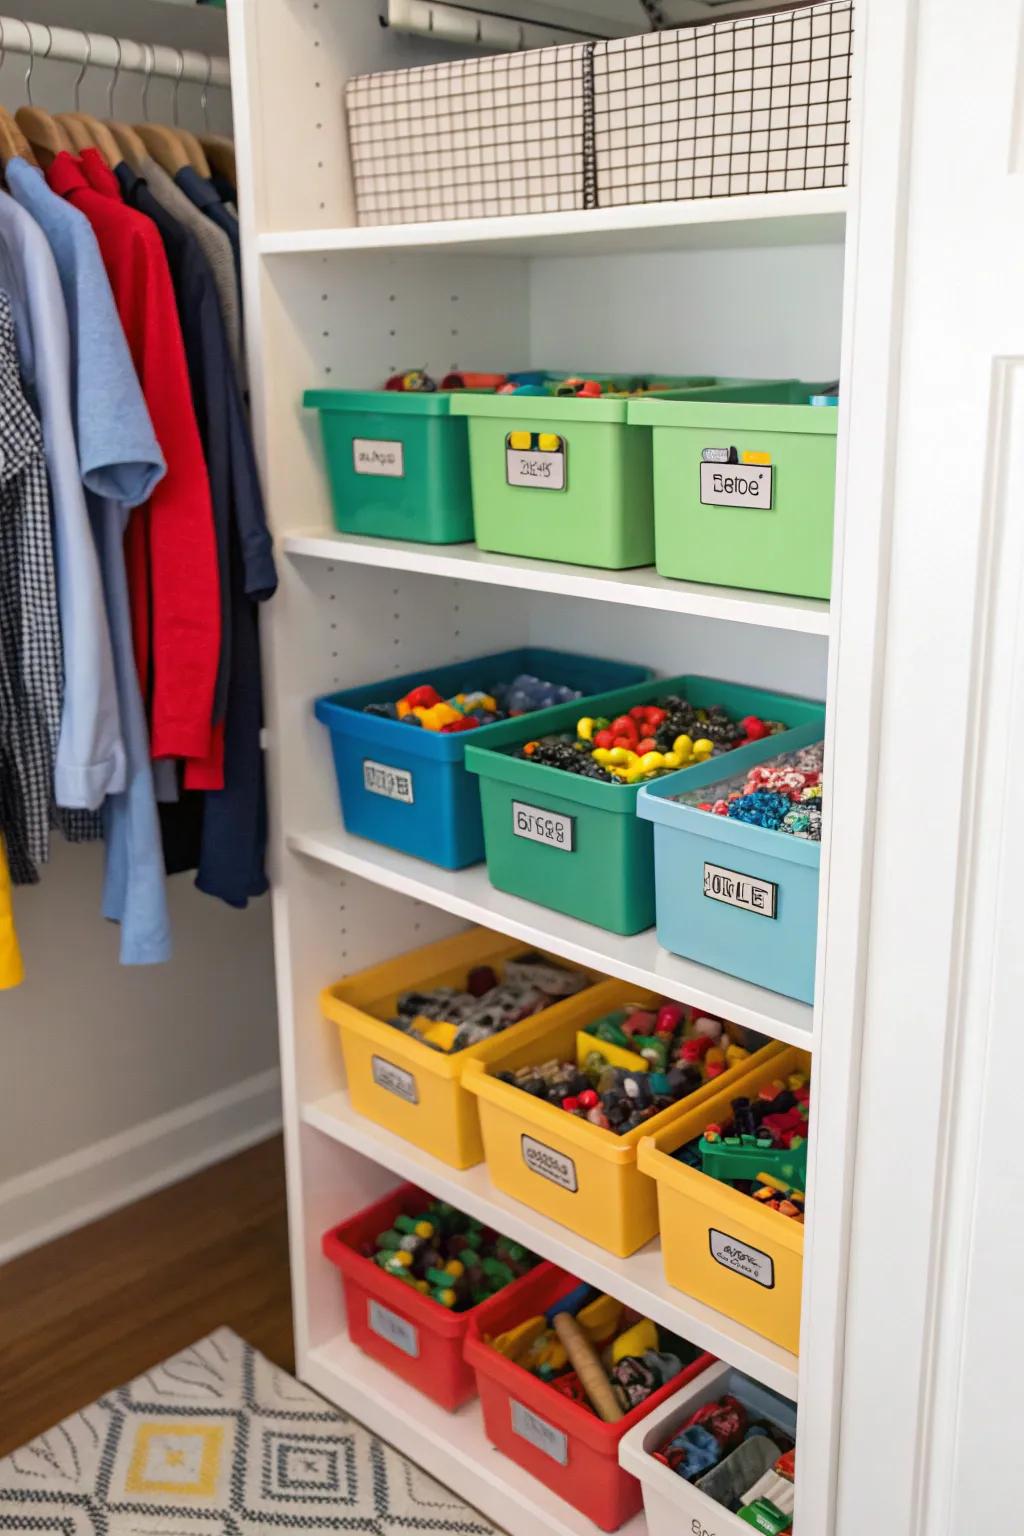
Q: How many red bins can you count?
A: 2